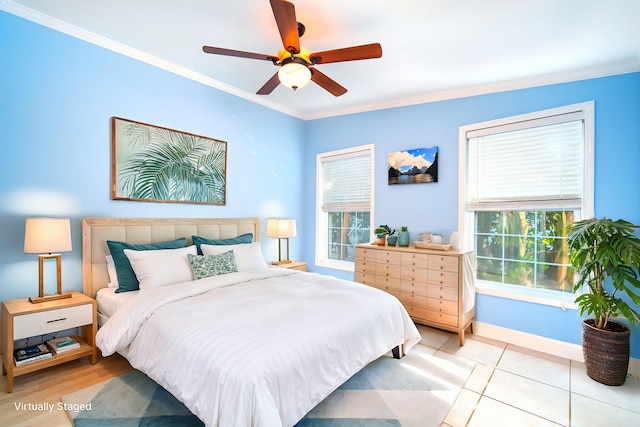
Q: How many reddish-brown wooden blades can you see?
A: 5